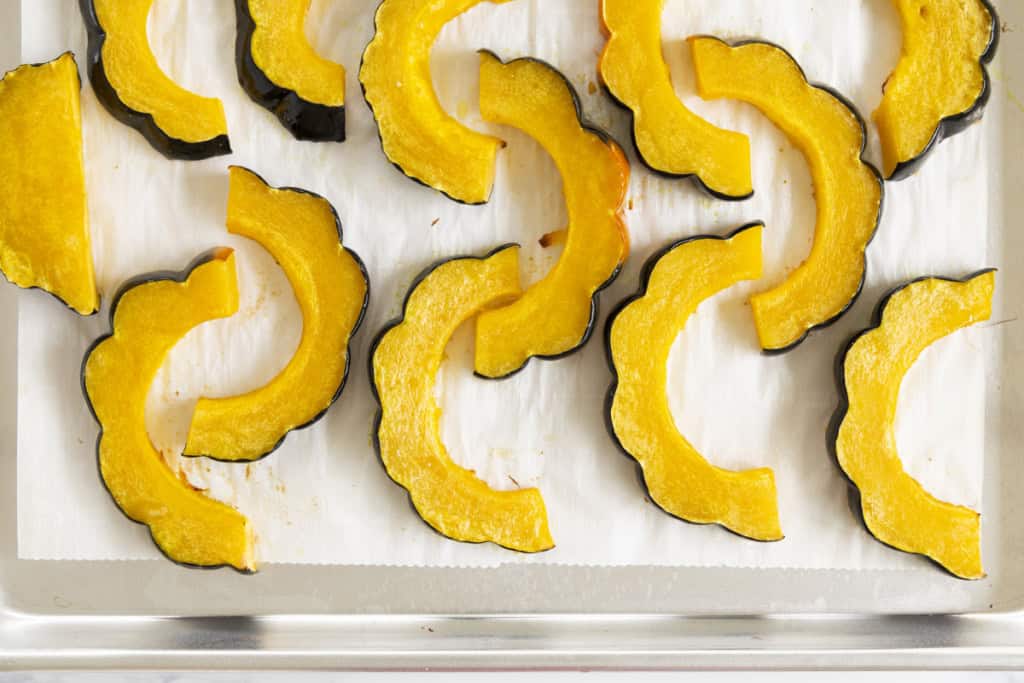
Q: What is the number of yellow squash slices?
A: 13